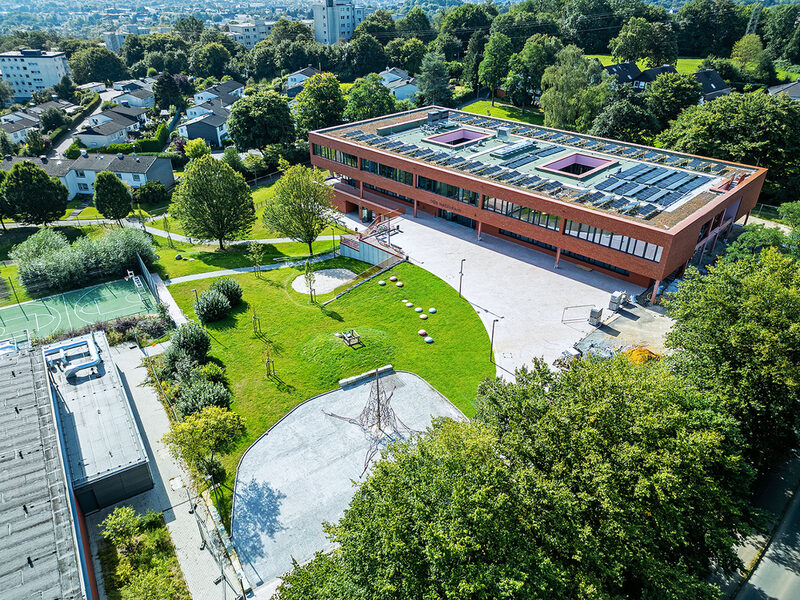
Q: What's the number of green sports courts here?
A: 1